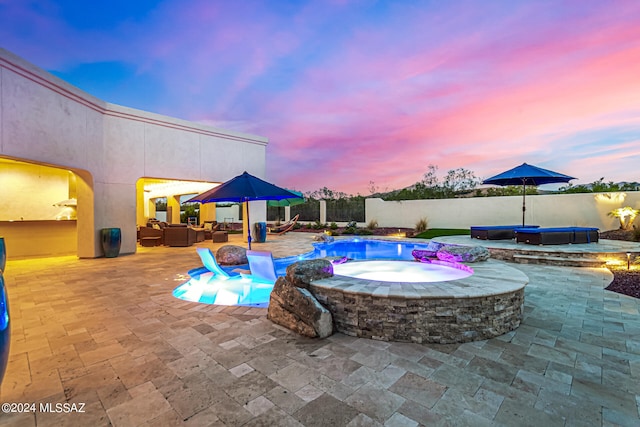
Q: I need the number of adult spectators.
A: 0